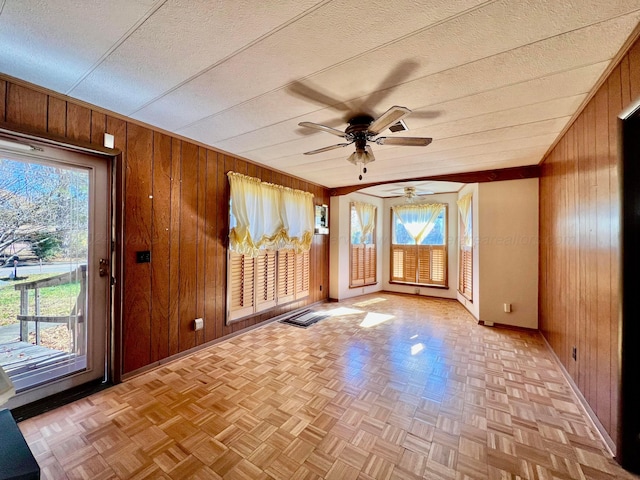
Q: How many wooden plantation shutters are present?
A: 12